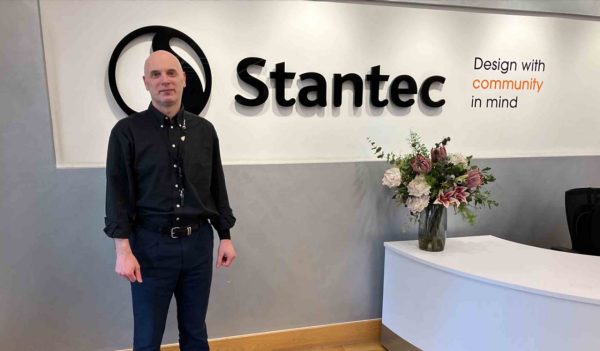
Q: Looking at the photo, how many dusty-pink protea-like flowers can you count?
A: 3